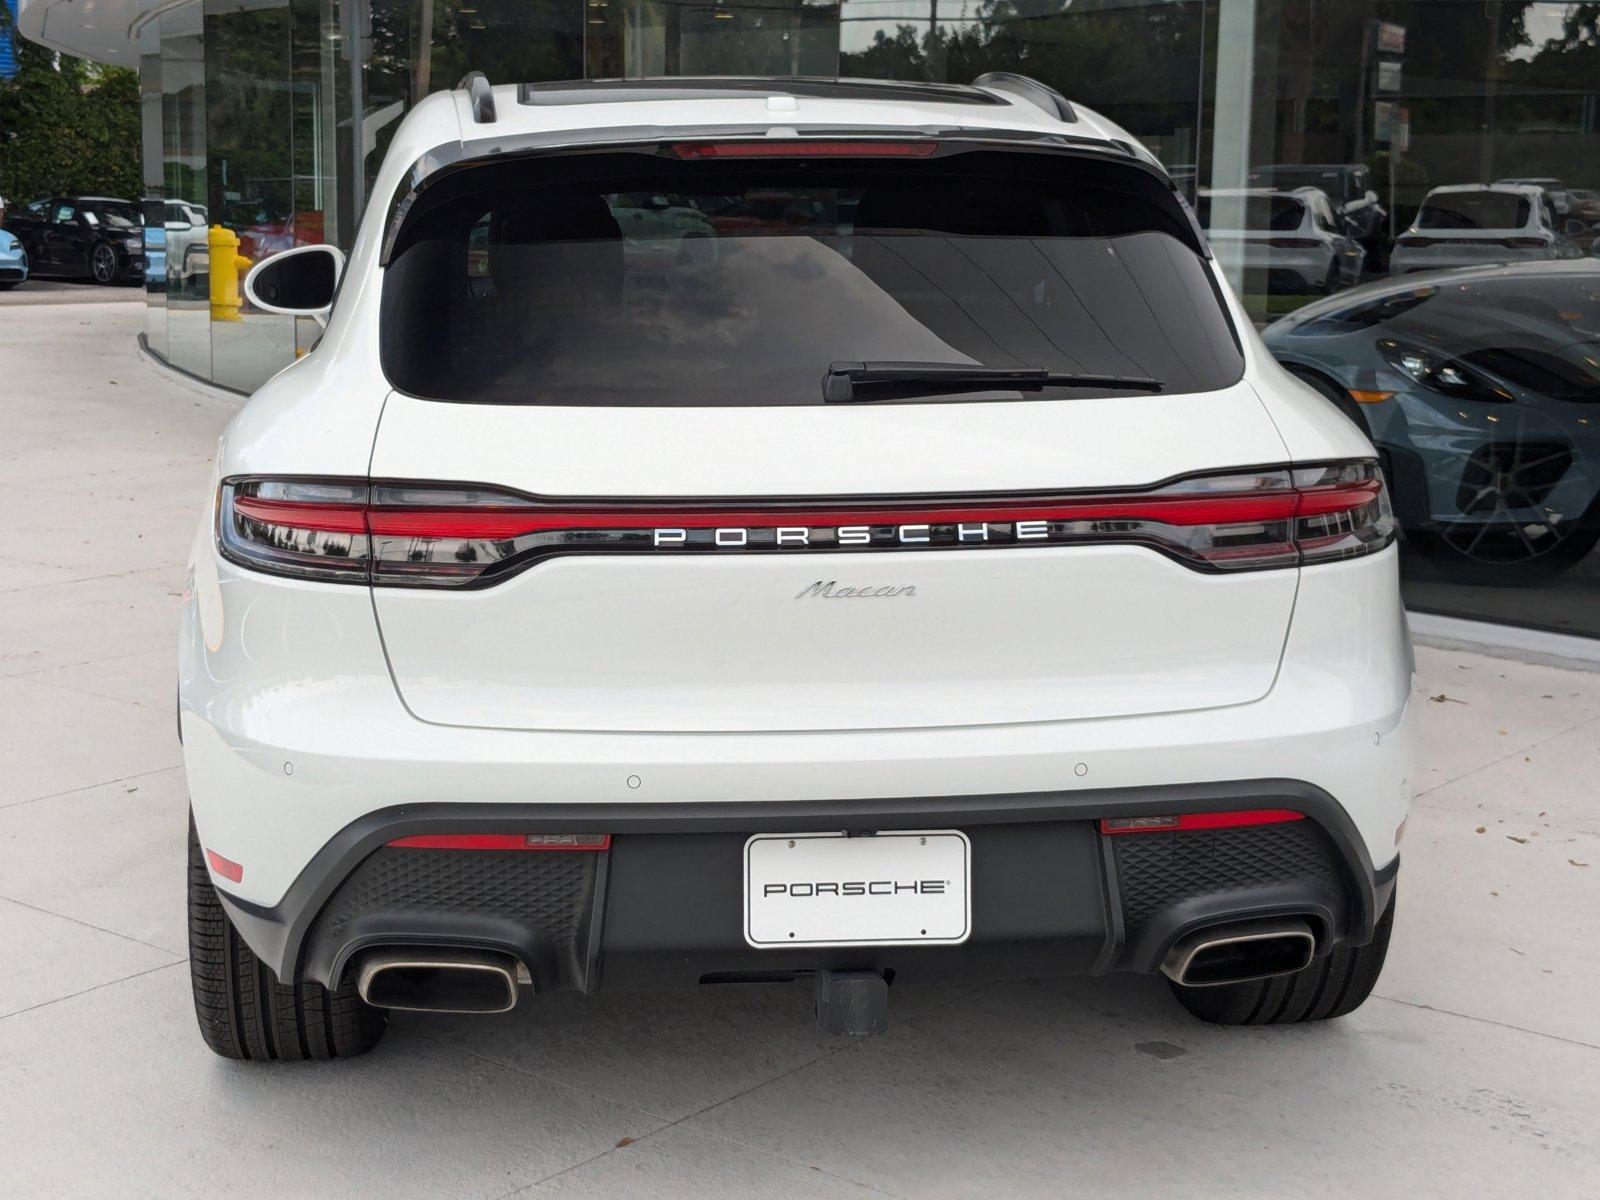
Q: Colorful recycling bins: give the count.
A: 0